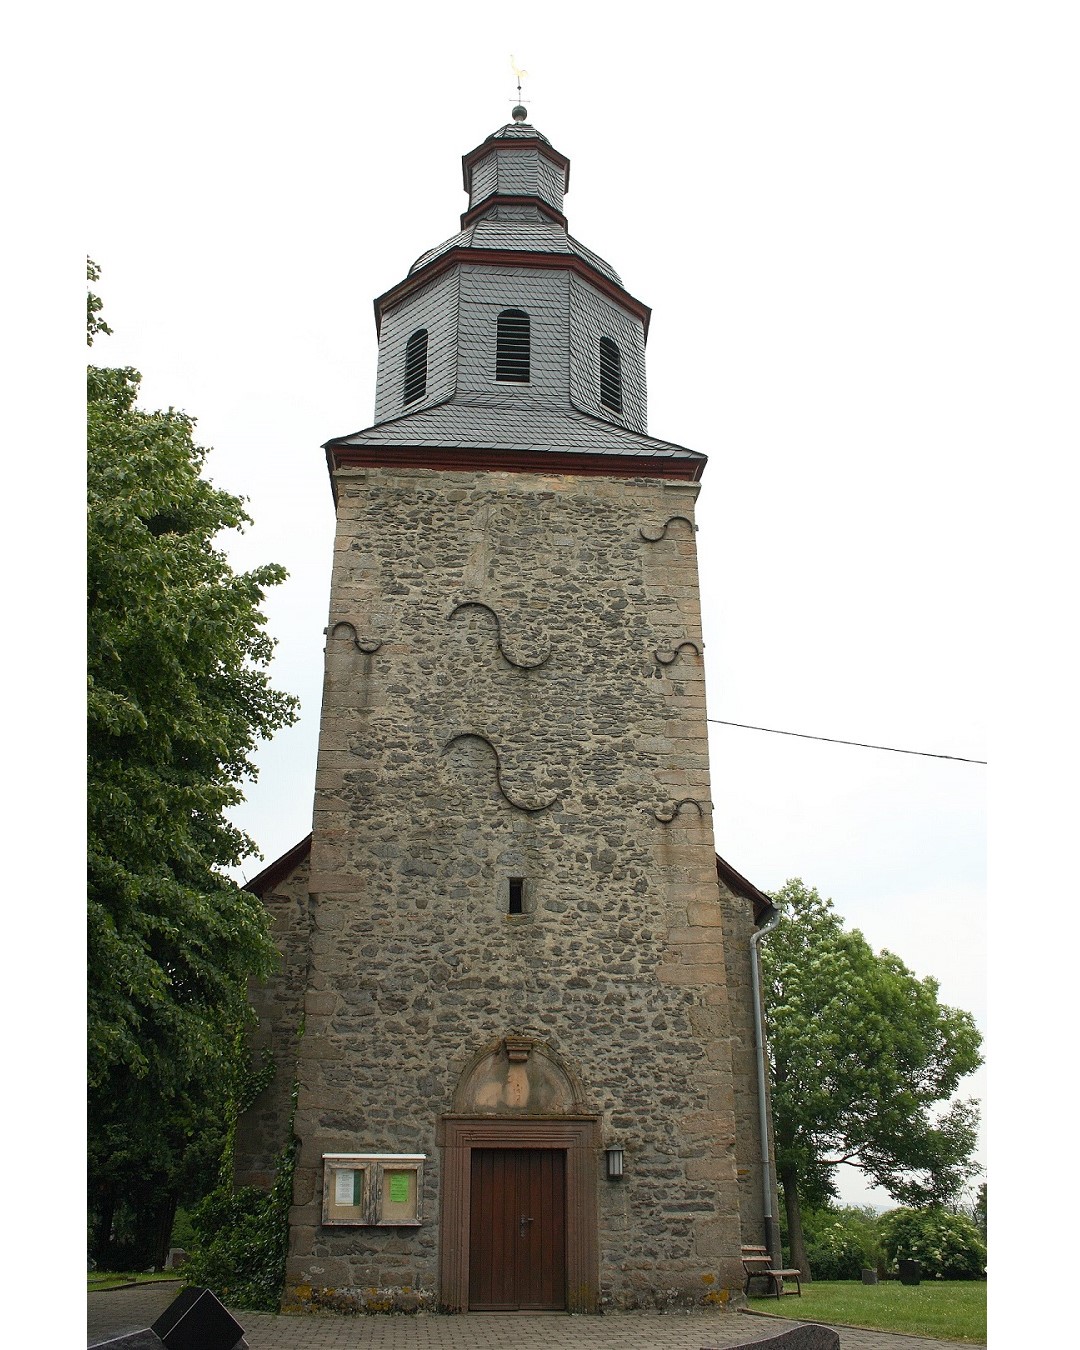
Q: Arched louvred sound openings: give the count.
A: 3